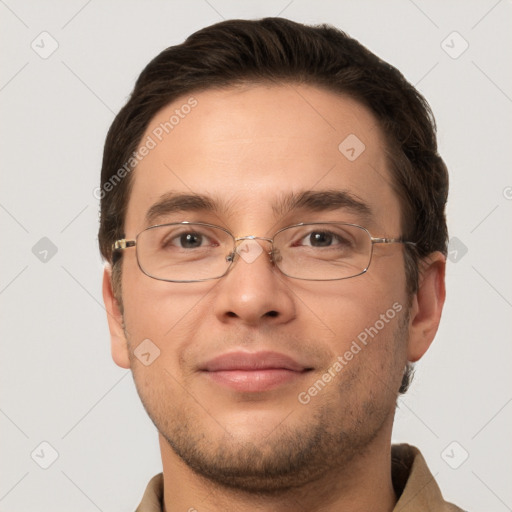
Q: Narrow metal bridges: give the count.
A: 1